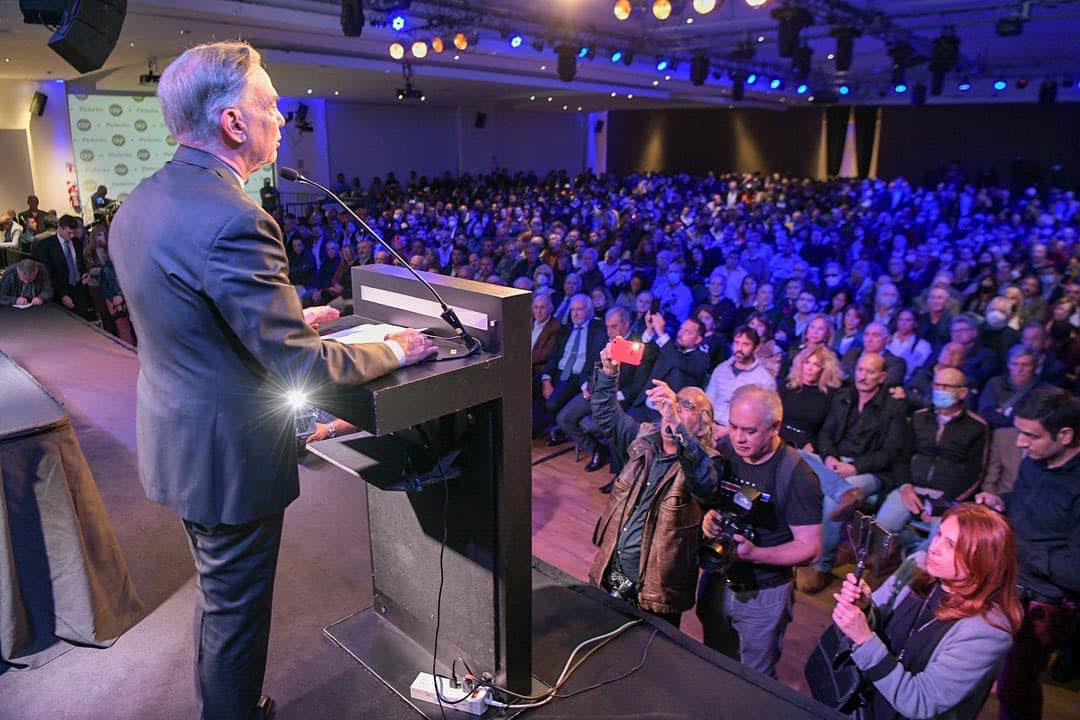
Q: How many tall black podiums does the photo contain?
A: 1